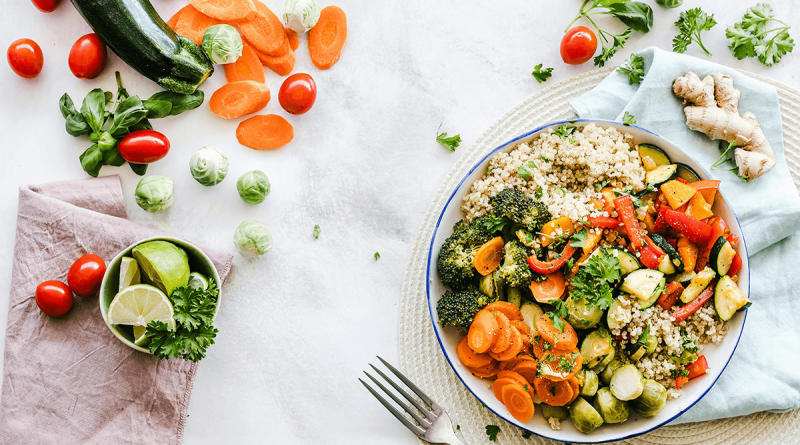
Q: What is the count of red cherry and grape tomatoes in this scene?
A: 8